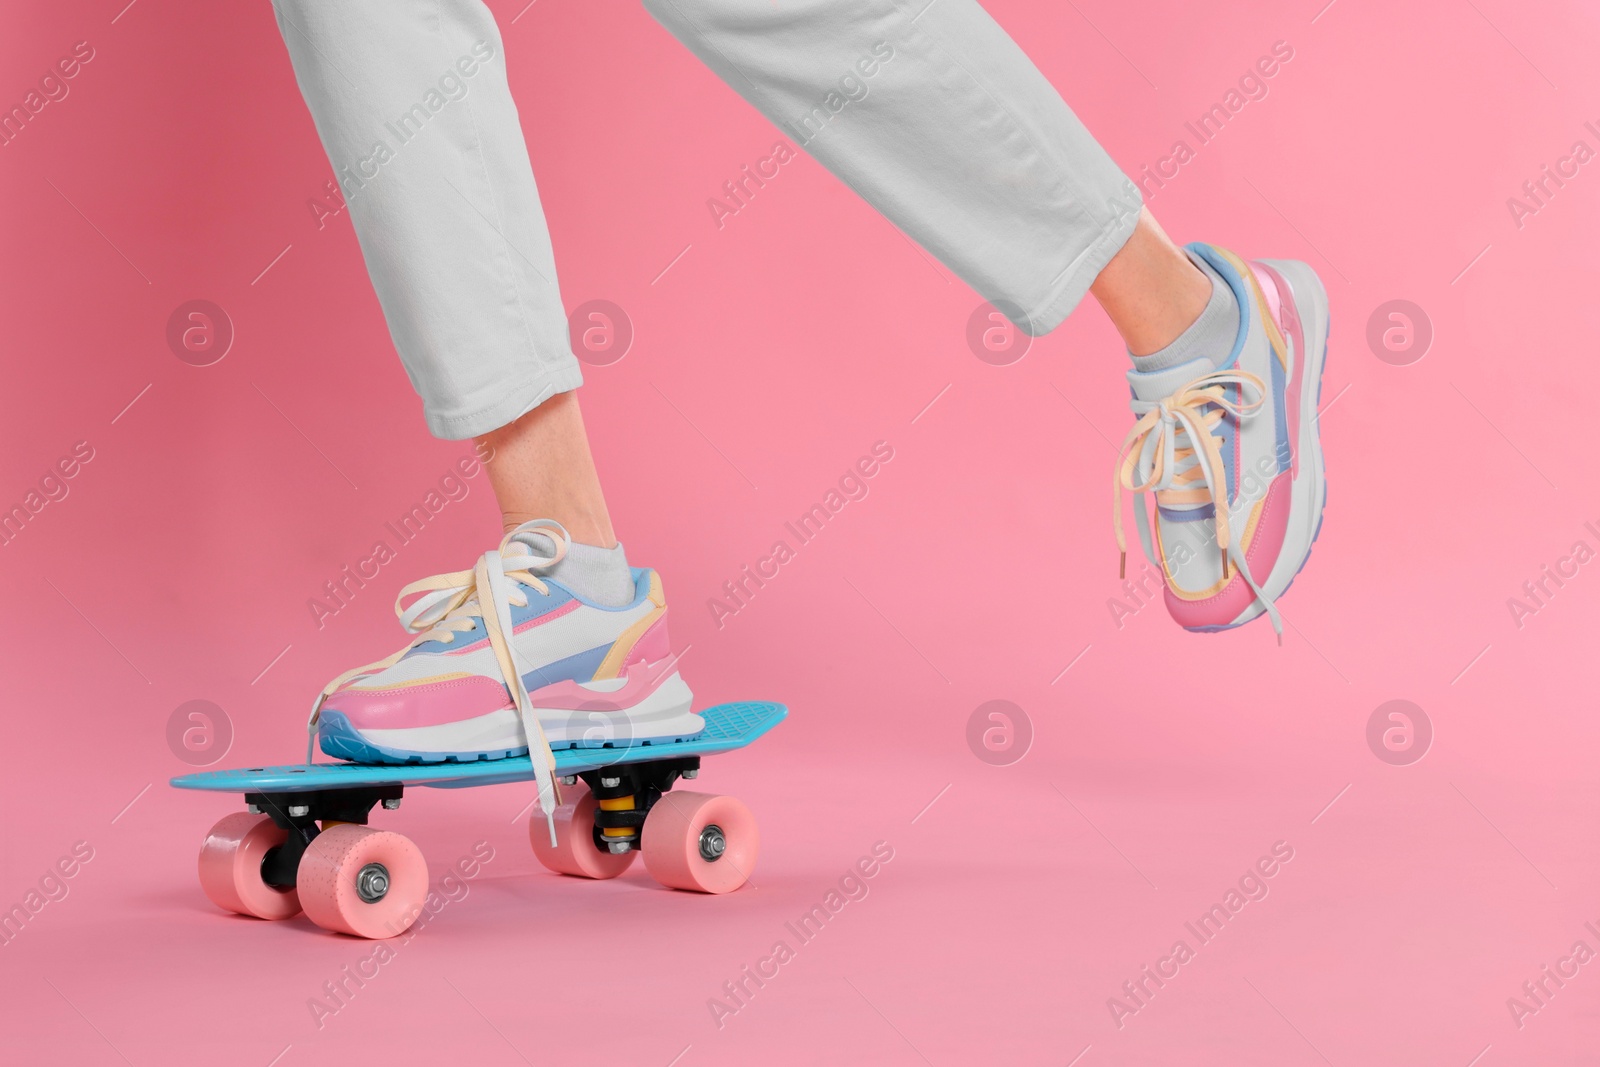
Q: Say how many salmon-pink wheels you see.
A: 4